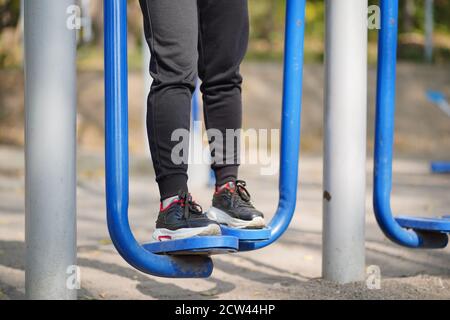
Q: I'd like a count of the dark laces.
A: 2